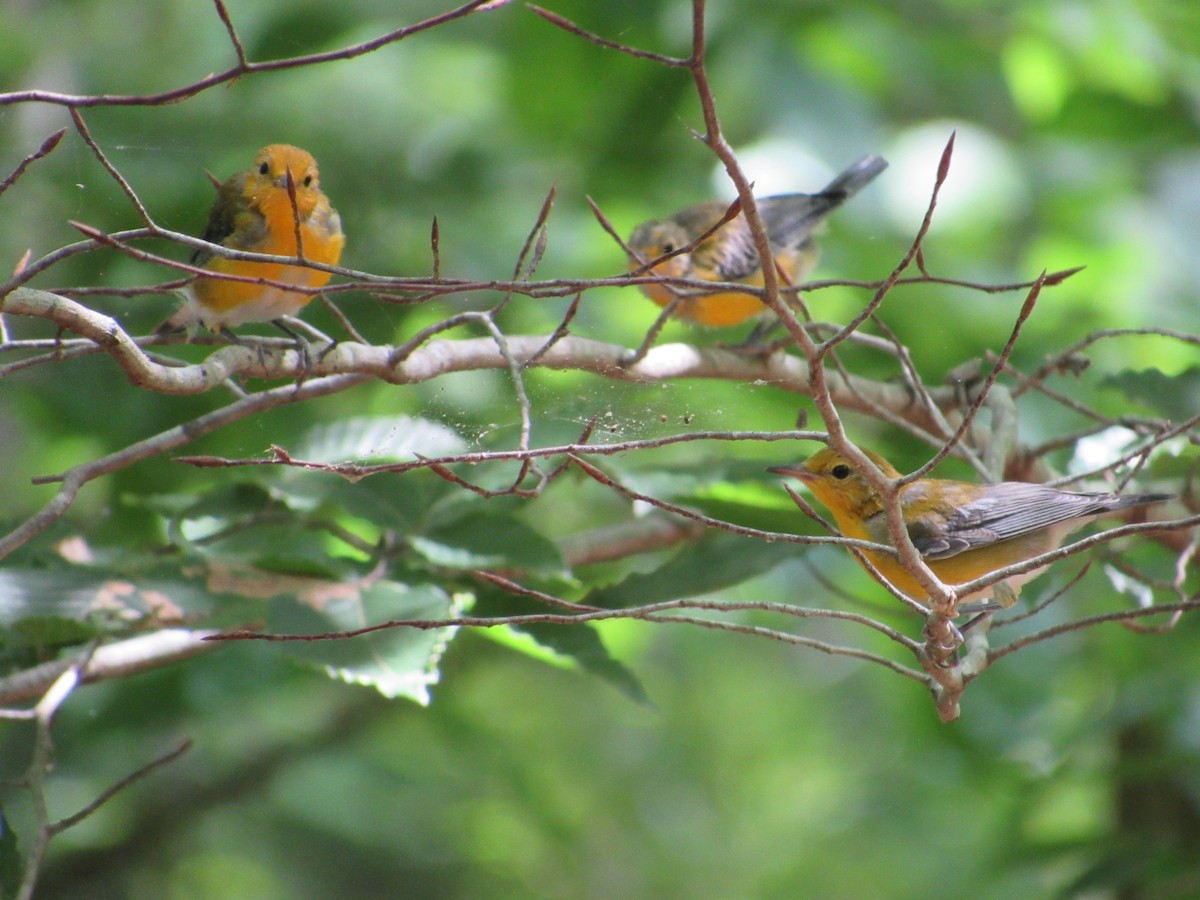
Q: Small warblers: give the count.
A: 3